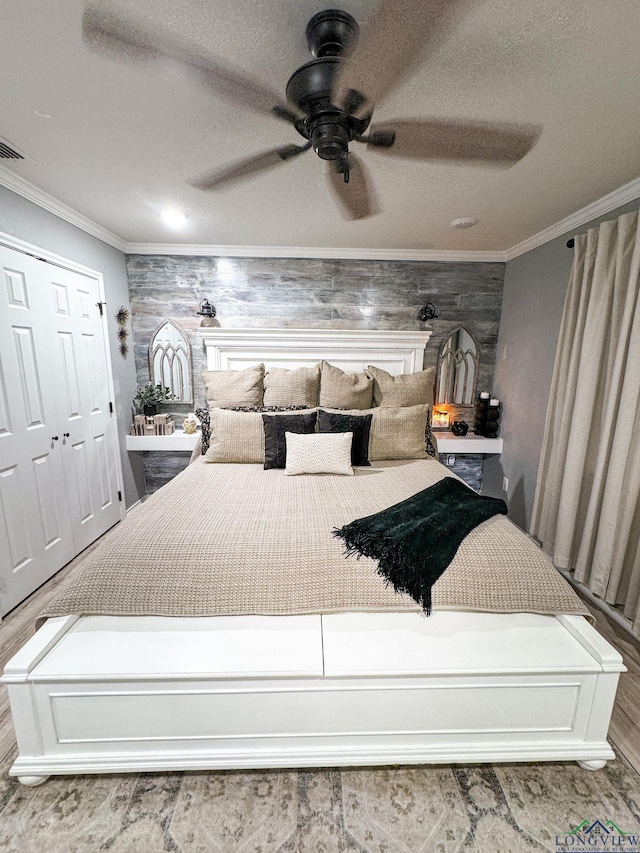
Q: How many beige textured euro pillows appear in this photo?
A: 4